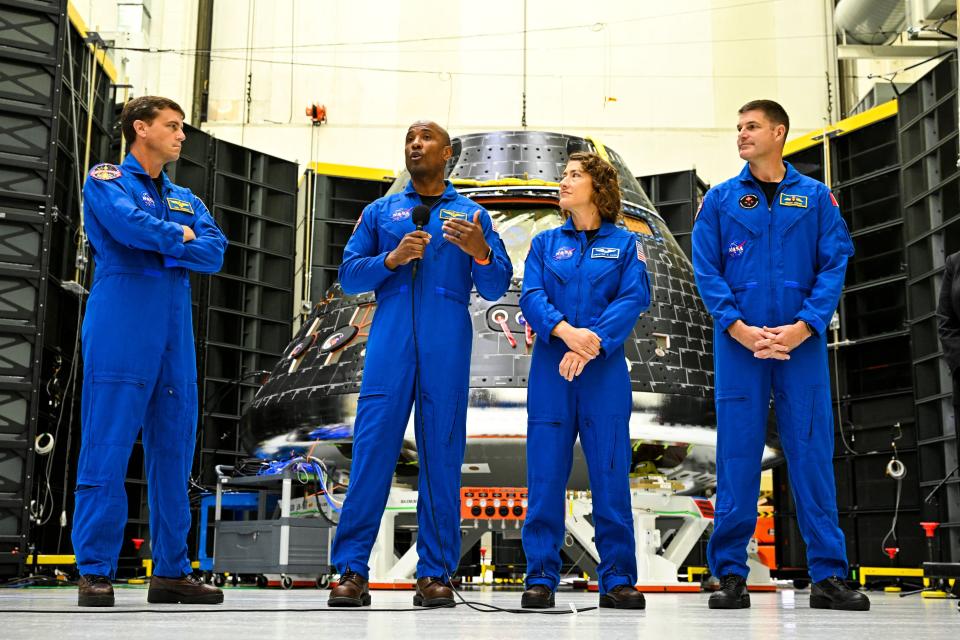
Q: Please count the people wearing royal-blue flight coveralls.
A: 4